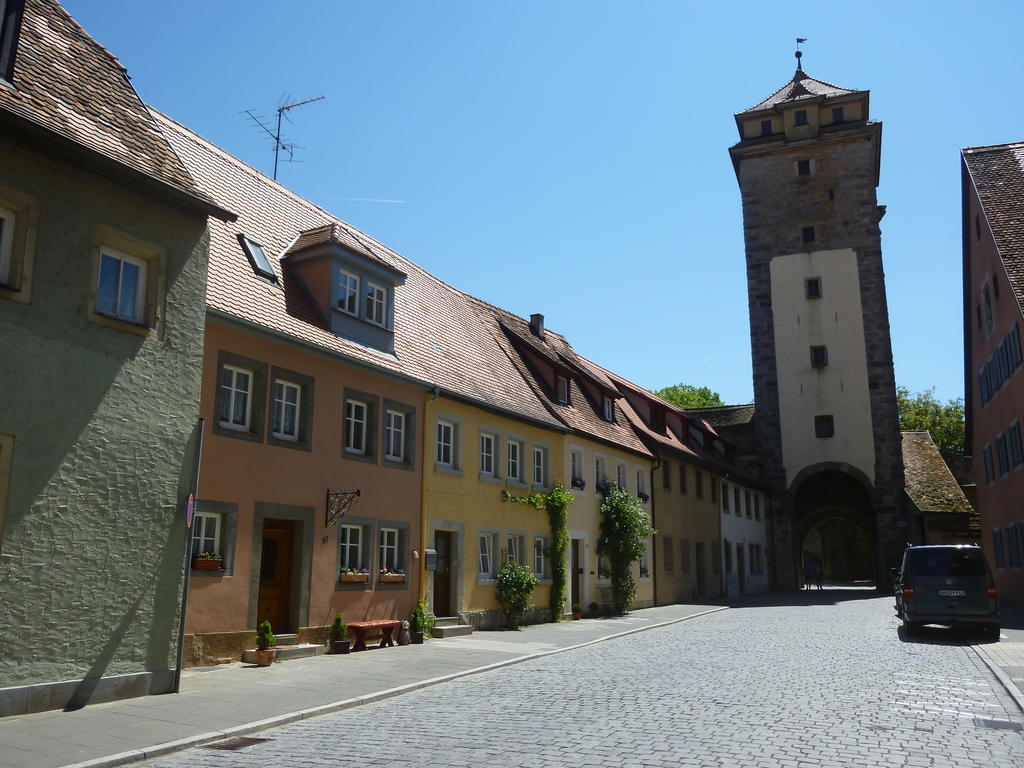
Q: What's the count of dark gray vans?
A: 1